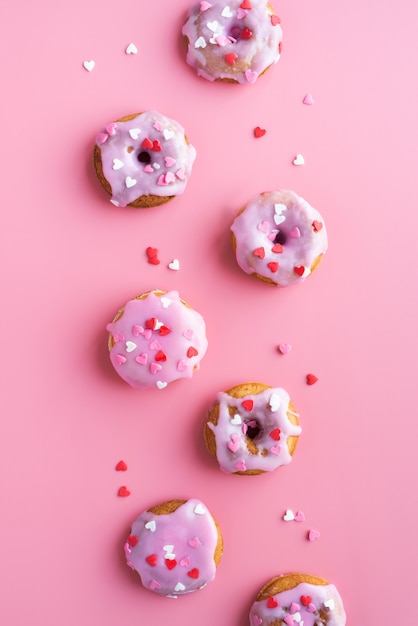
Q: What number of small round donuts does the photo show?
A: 7